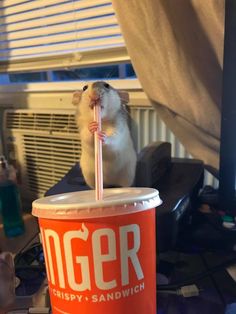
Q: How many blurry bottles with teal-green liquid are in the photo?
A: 1